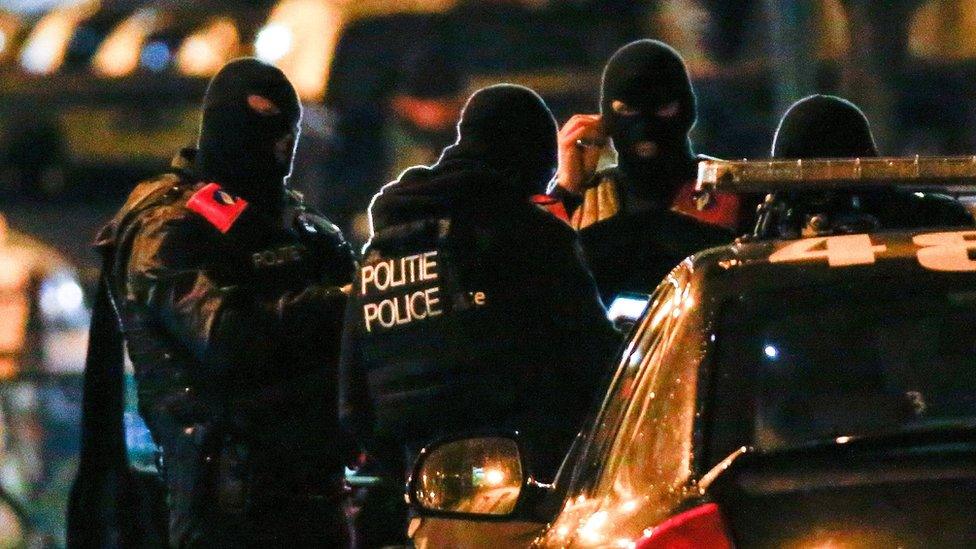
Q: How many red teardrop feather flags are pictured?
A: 0